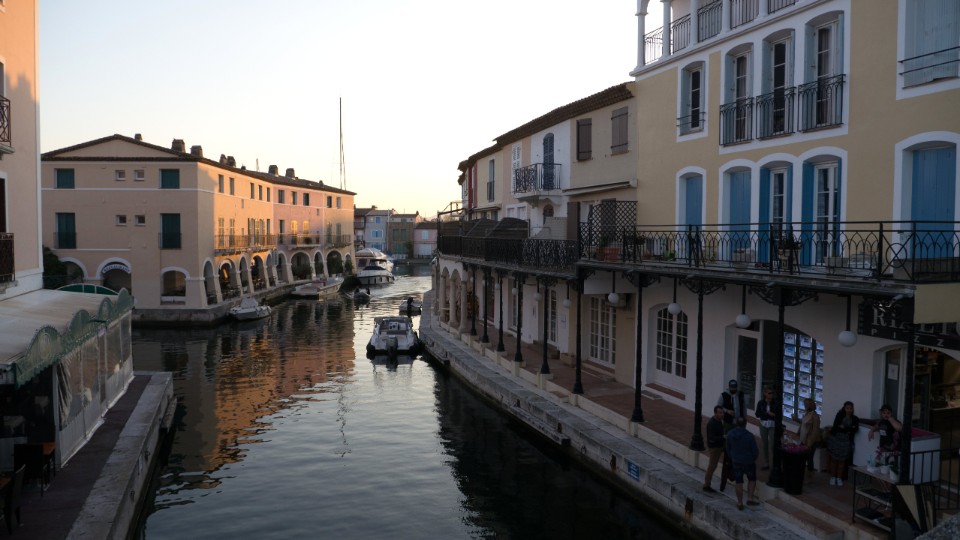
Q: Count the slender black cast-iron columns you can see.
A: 10